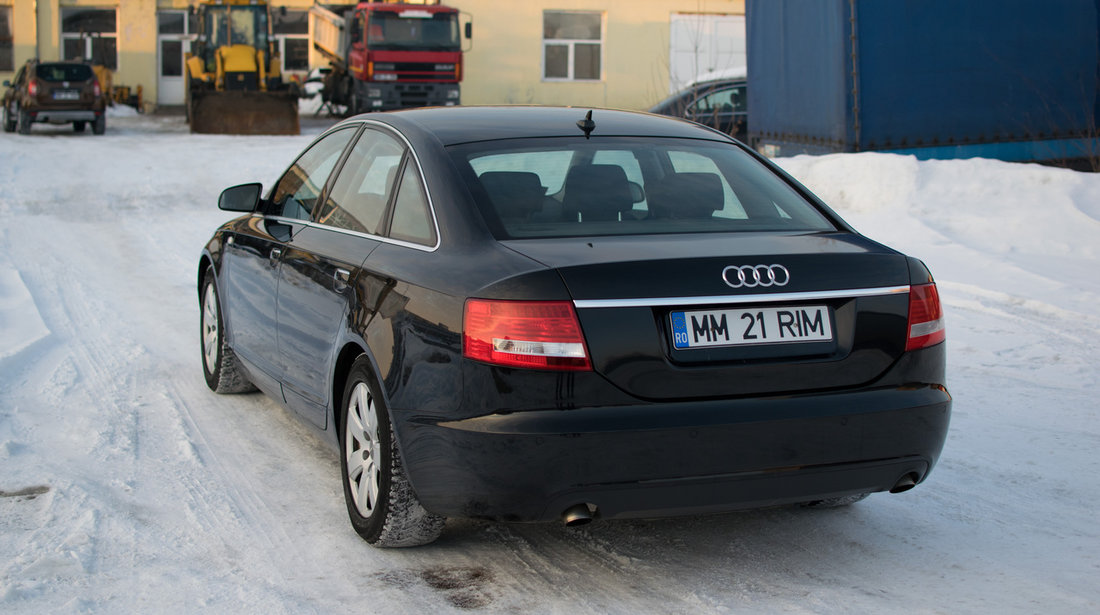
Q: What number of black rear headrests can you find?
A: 3